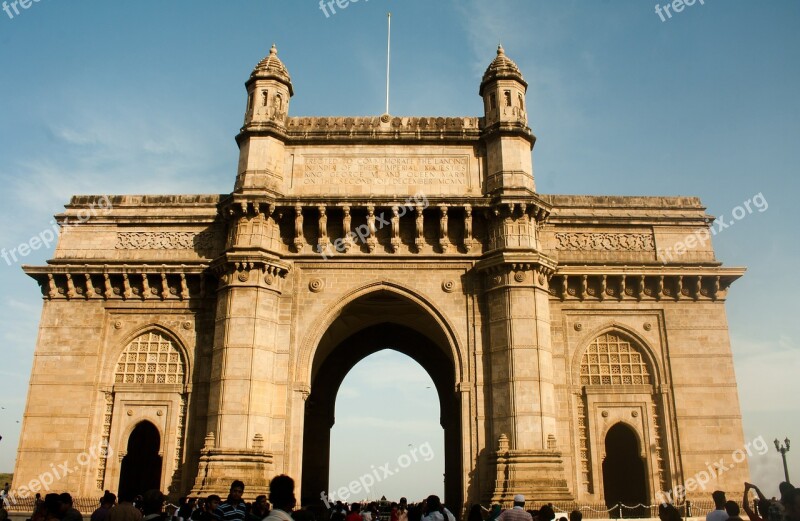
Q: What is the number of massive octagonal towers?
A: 2